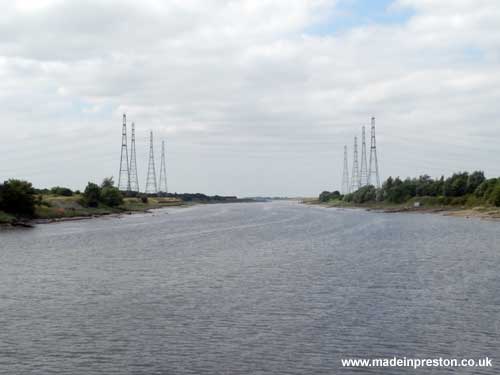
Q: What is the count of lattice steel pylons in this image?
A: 8